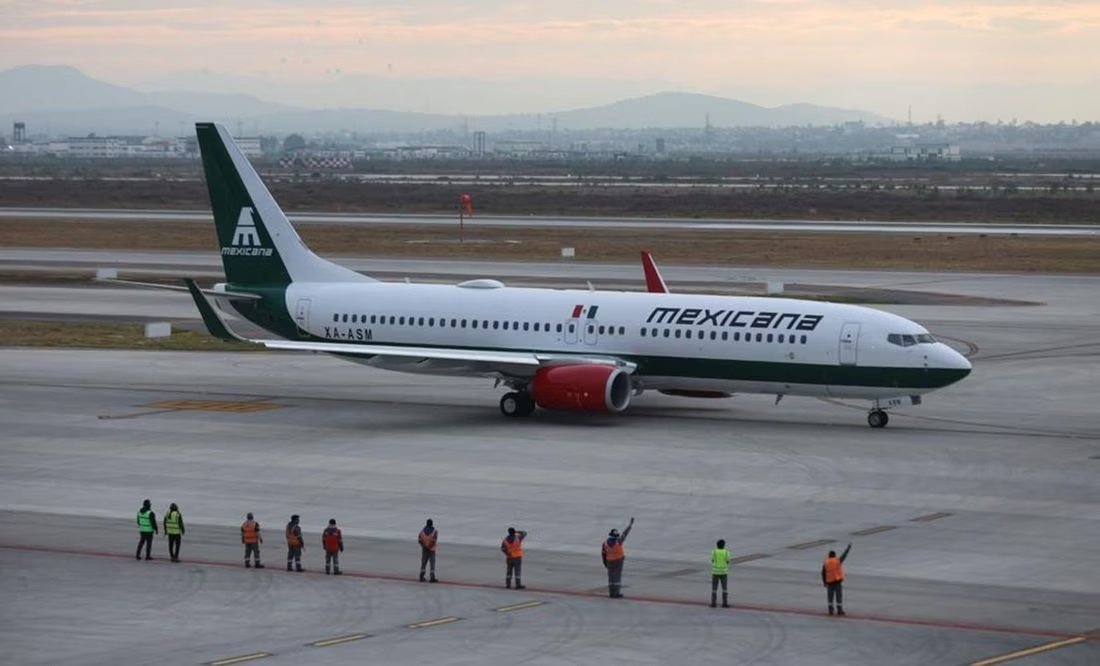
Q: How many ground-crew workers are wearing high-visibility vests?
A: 10